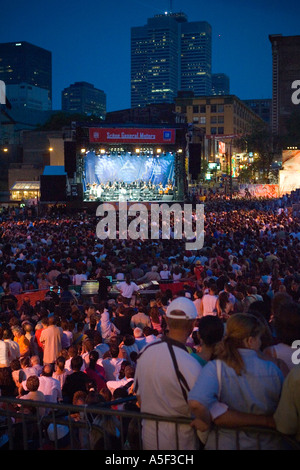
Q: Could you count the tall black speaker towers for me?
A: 2